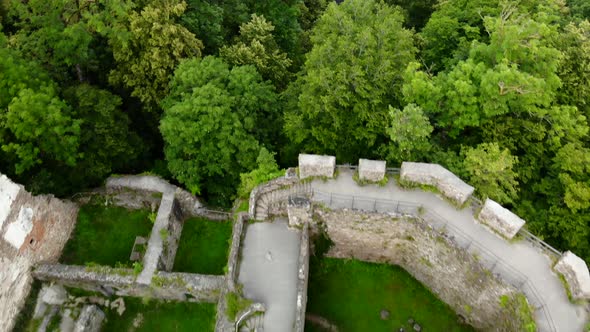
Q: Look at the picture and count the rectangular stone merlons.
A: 5